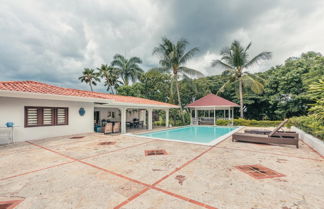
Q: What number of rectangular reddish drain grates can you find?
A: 5